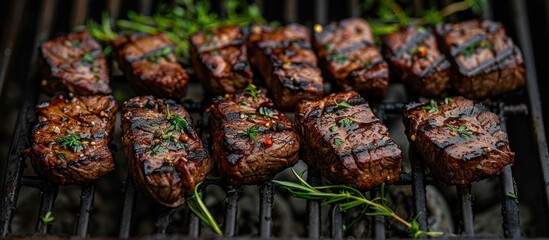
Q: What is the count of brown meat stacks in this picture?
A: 12